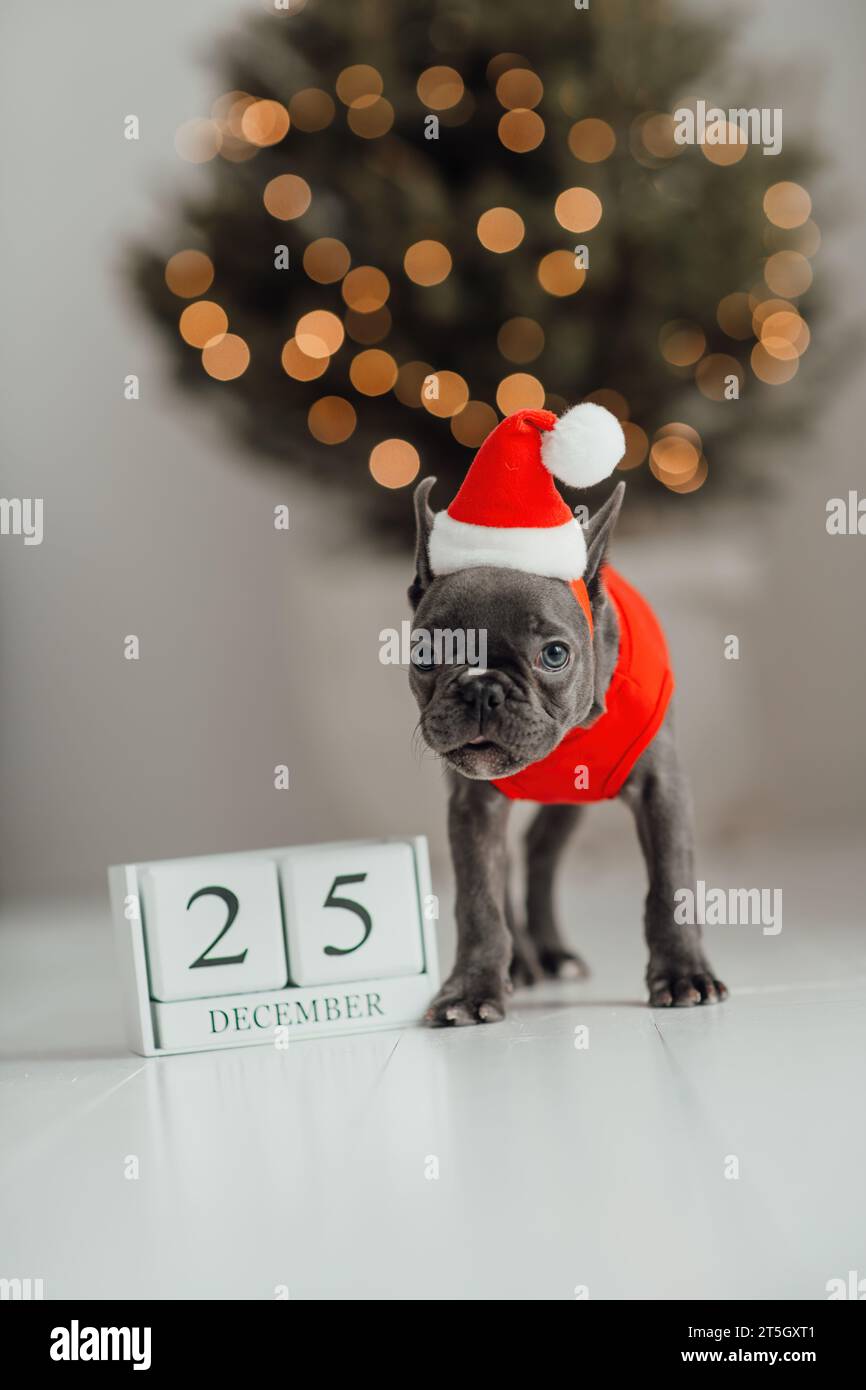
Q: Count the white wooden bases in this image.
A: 1